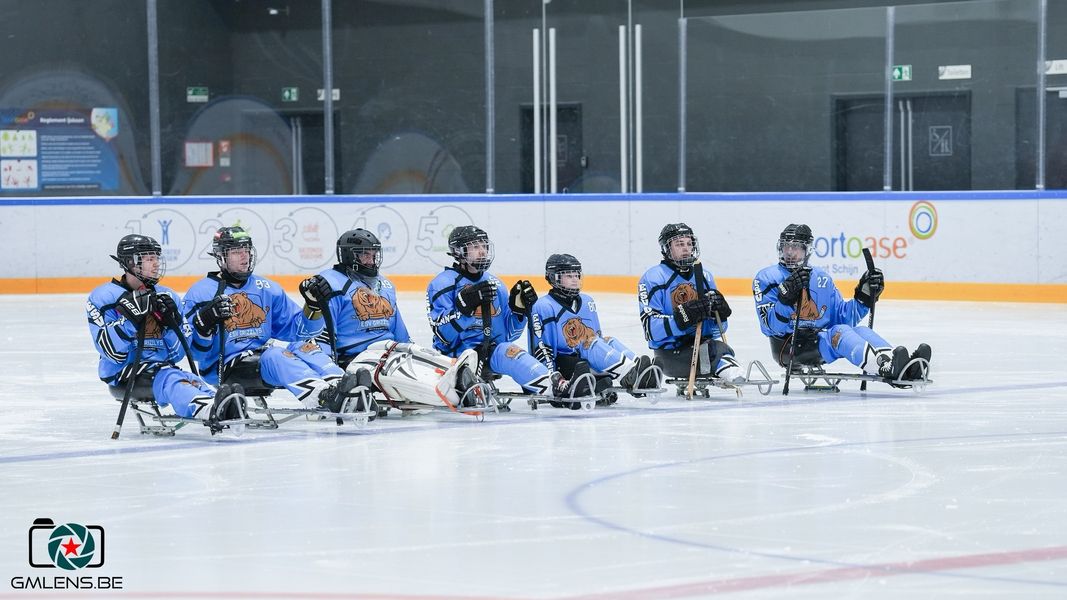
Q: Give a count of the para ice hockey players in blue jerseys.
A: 7